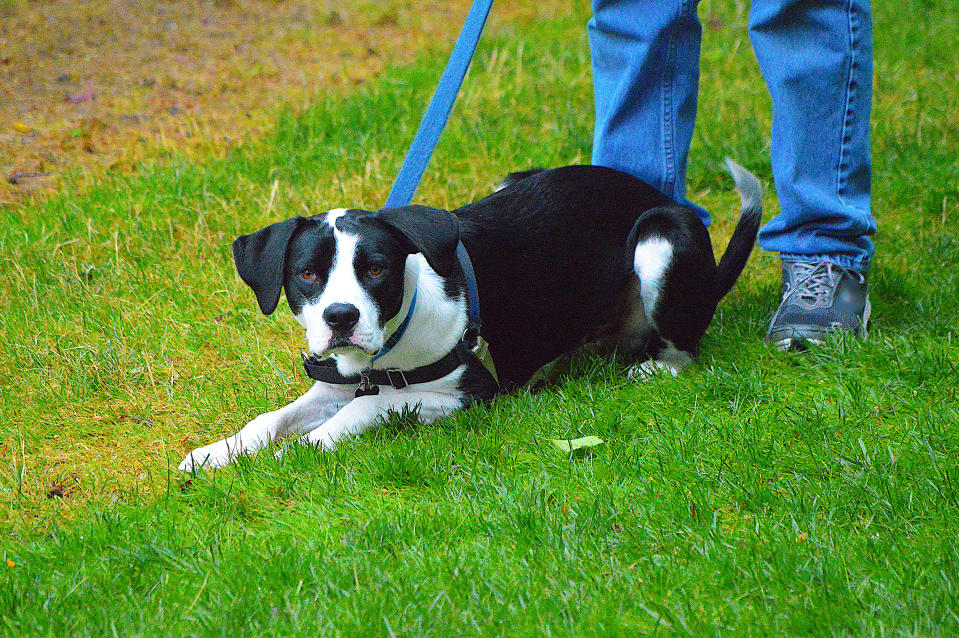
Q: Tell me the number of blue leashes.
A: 1